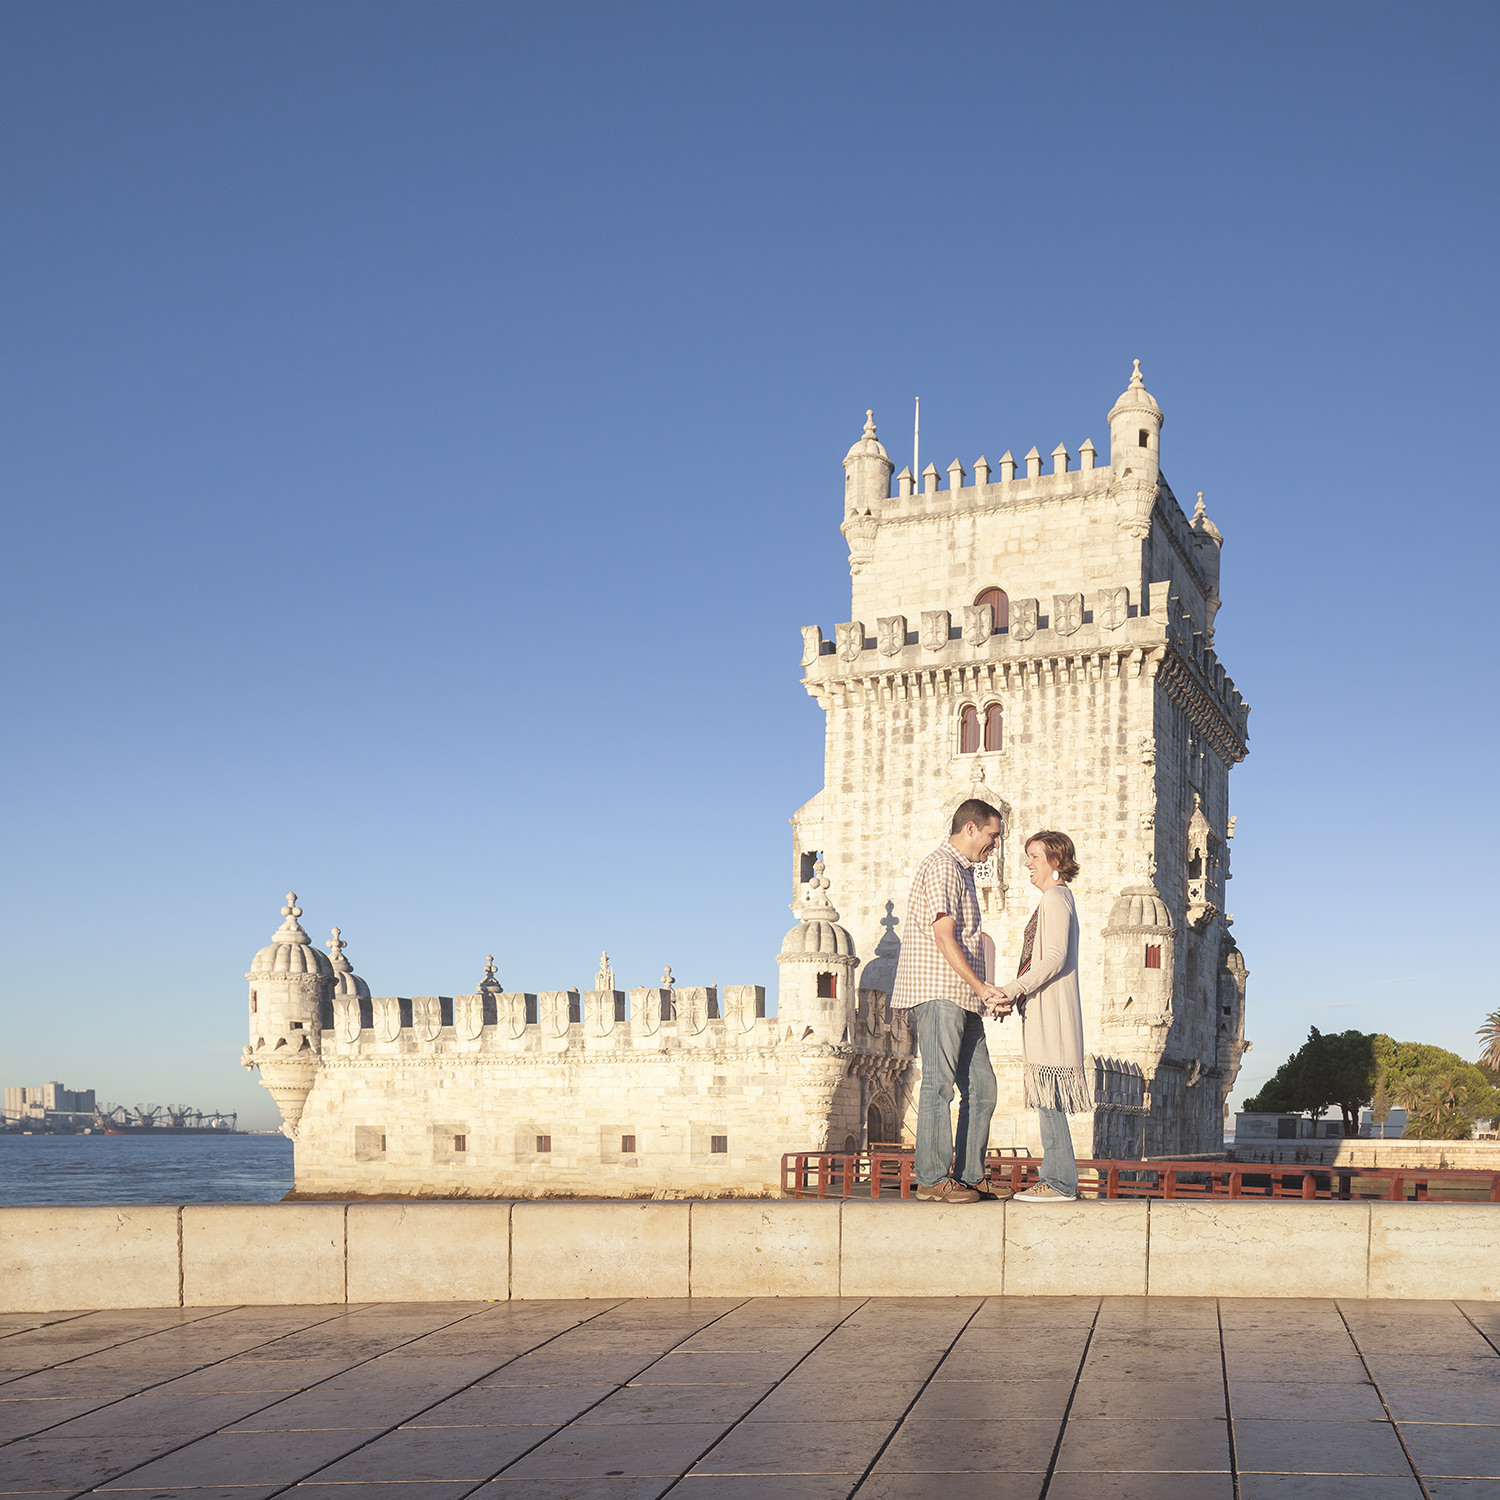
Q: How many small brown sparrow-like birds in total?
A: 0